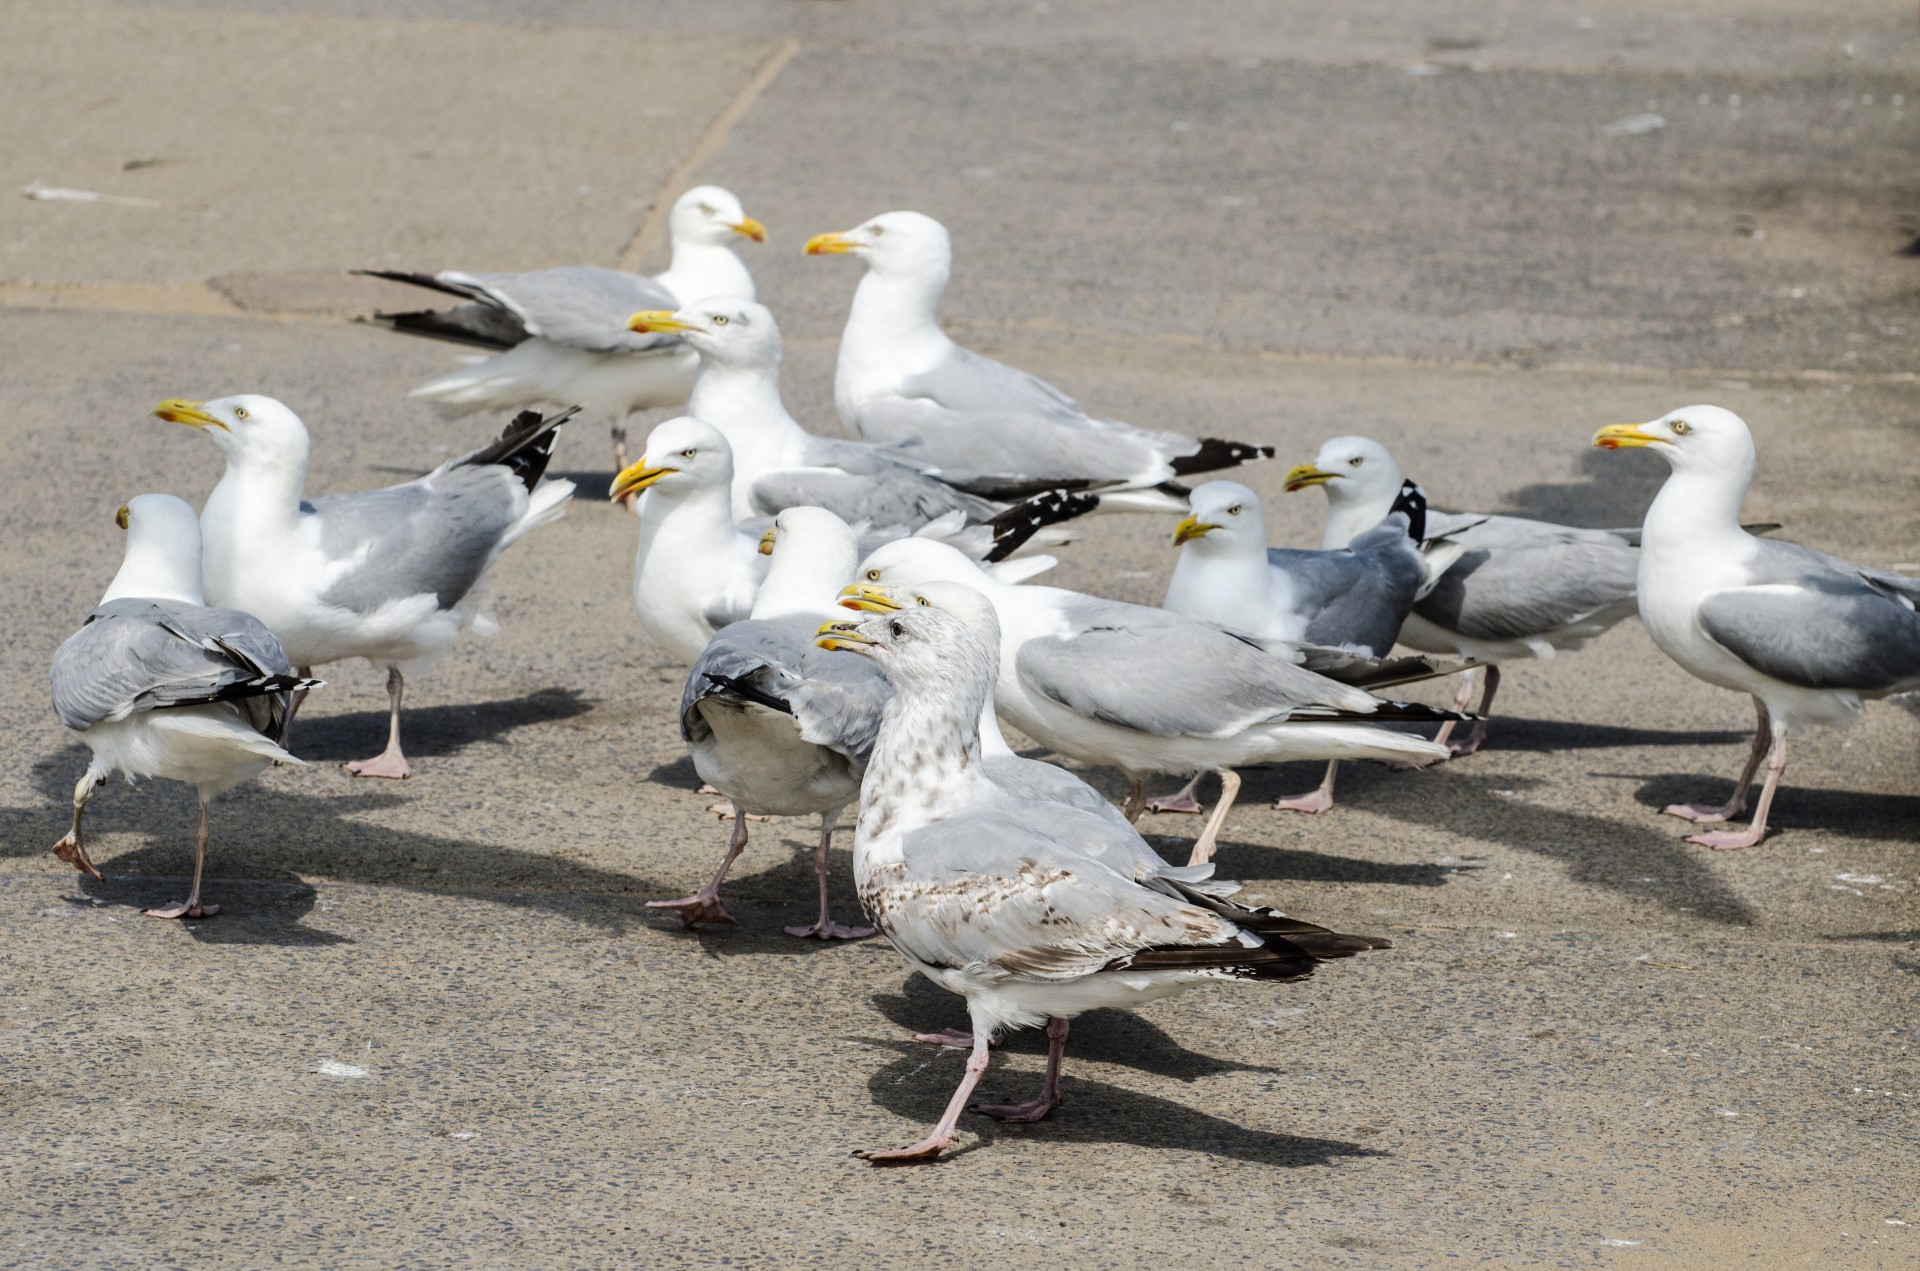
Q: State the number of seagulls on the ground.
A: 13